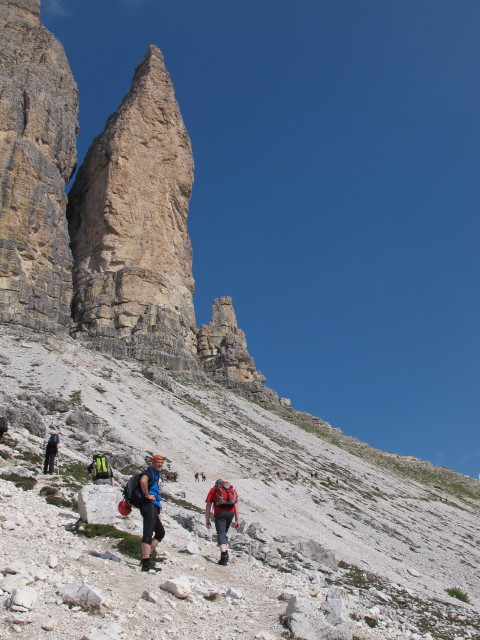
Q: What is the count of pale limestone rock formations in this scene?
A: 3